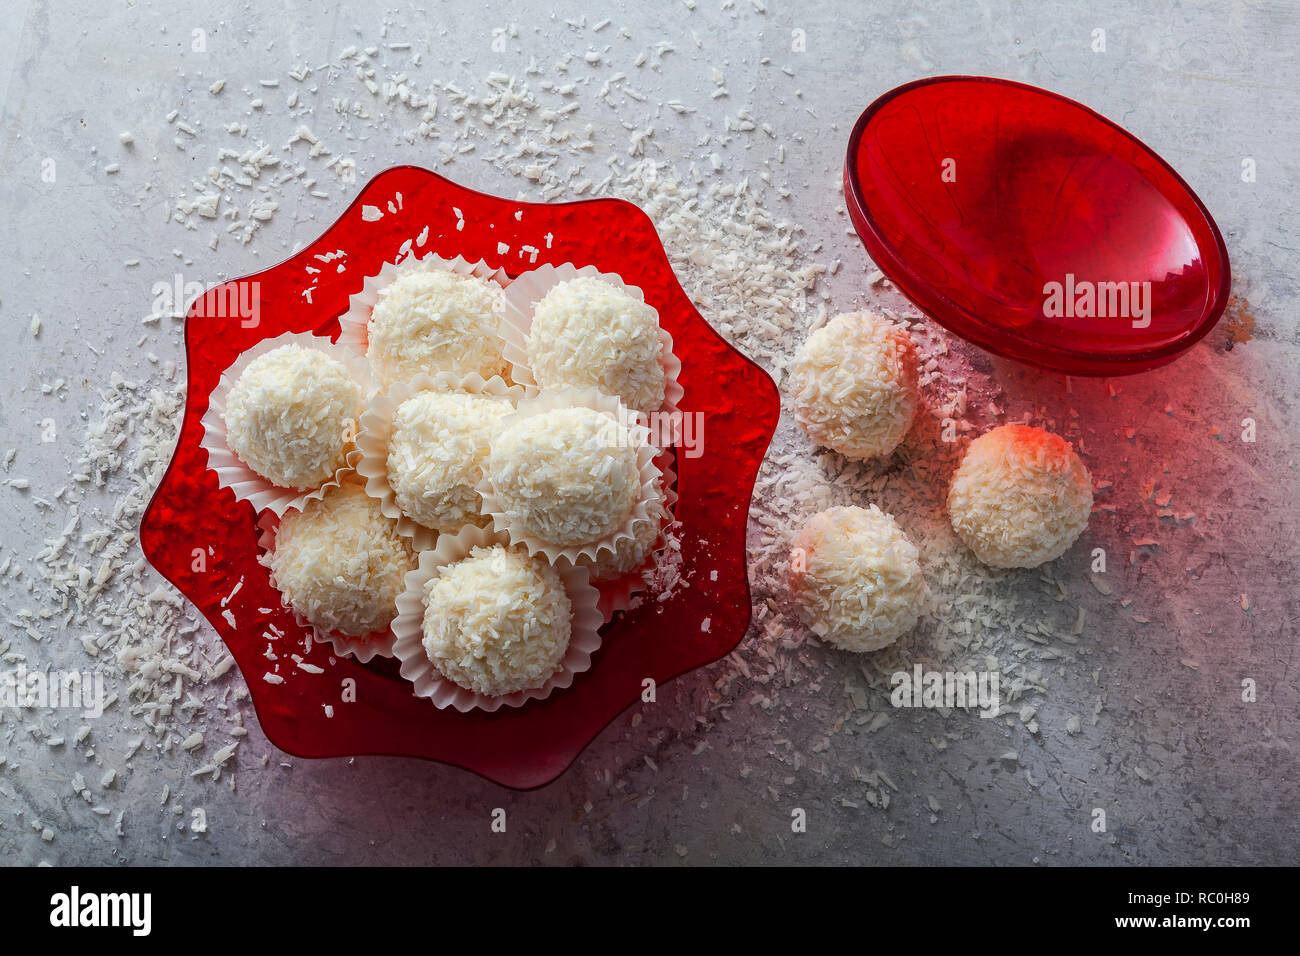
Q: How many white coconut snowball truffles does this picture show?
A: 11